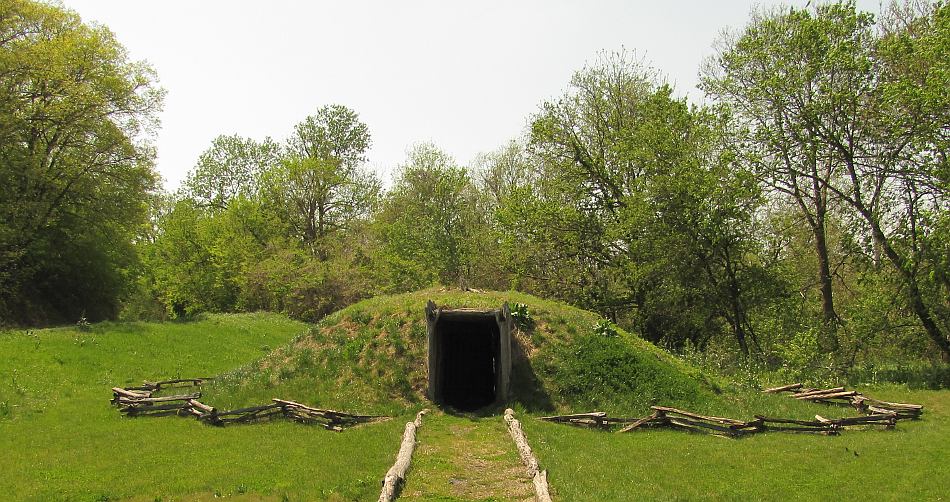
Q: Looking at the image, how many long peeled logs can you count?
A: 2